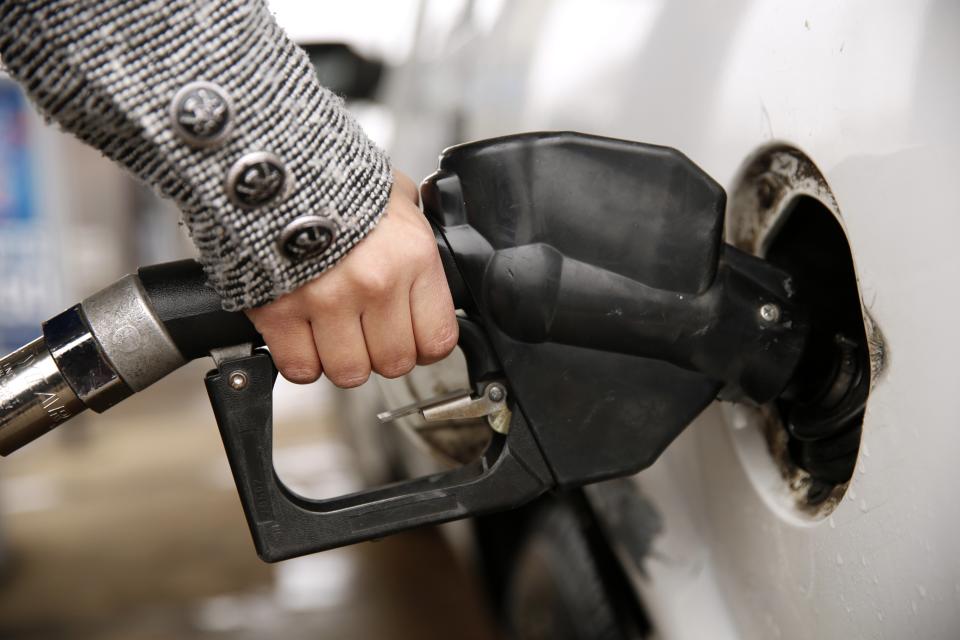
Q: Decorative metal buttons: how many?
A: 3